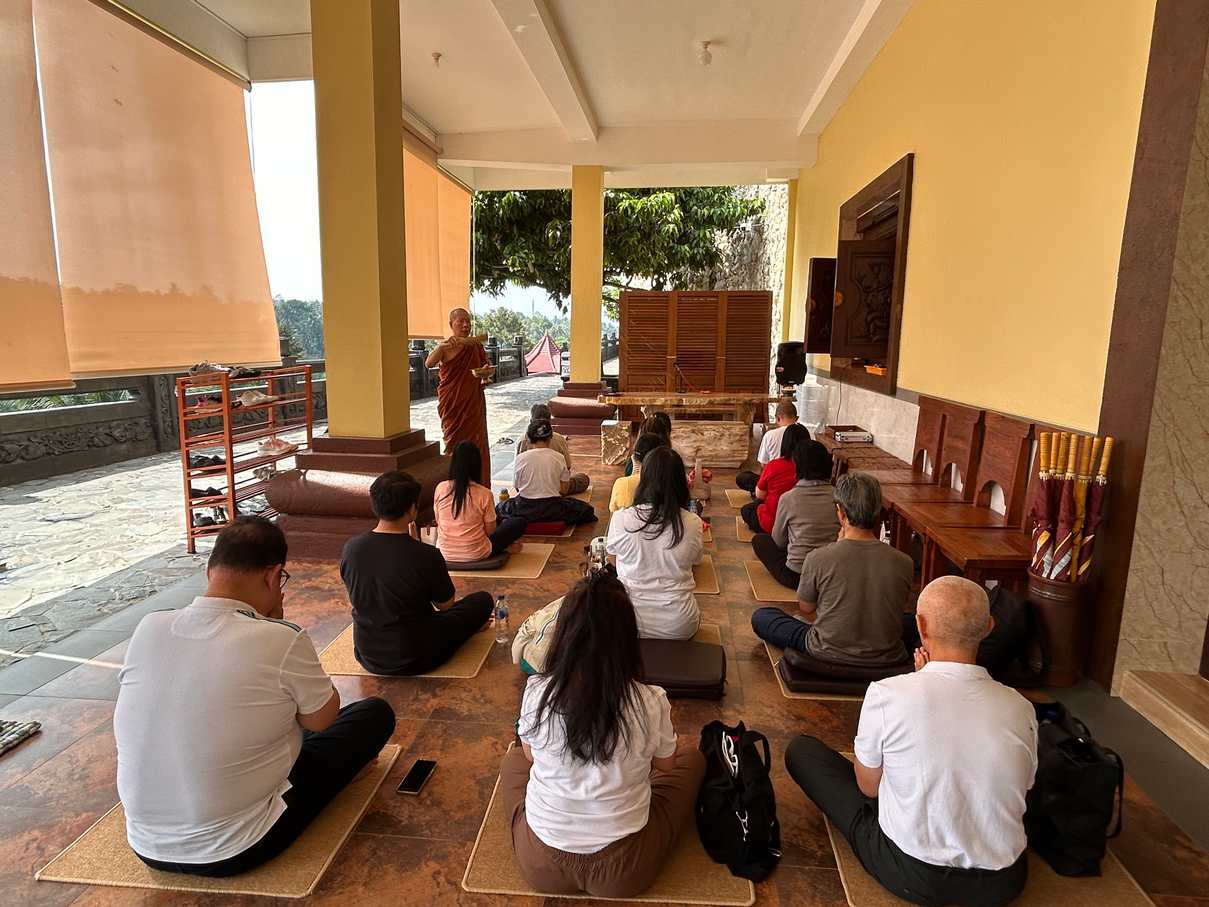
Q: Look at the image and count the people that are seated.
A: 14